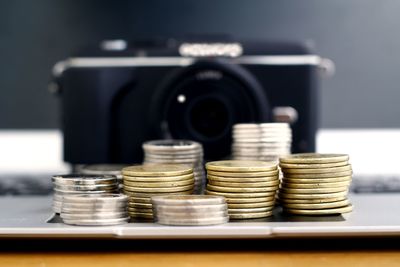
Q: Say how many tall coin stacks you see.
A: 5